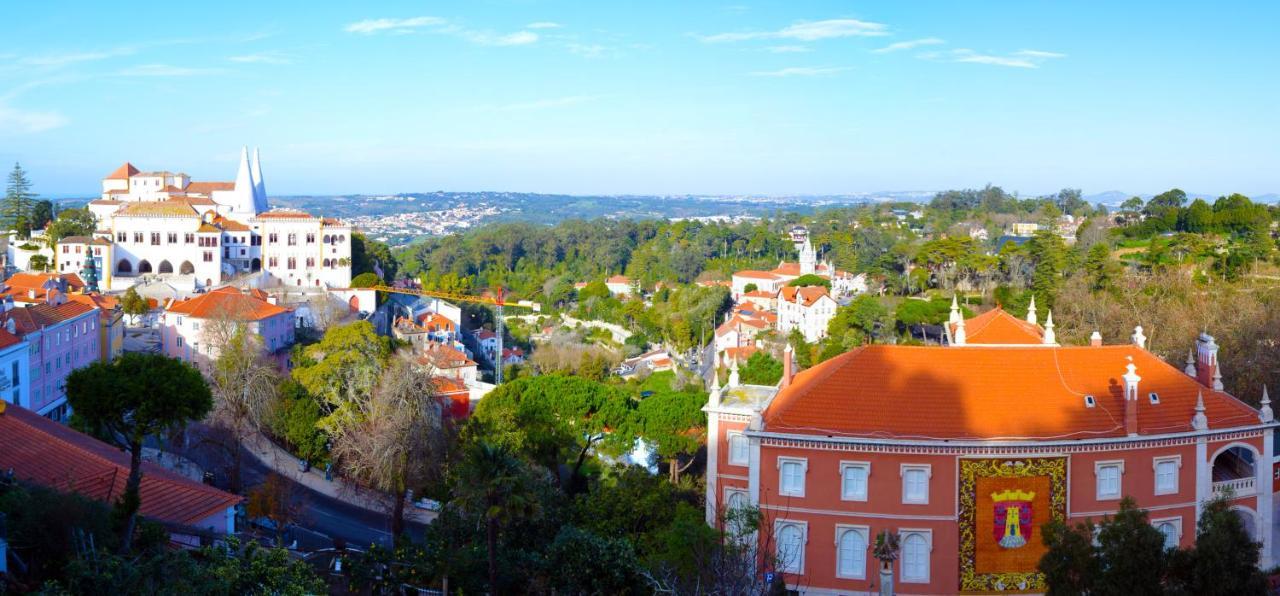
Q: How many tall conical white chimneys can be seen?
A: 2